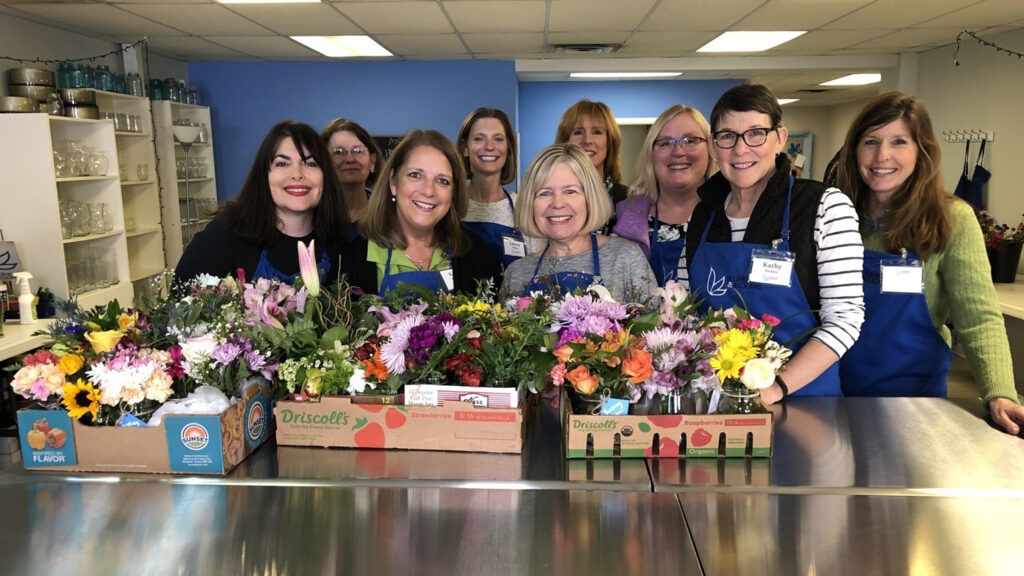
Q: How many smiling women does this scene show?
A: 9